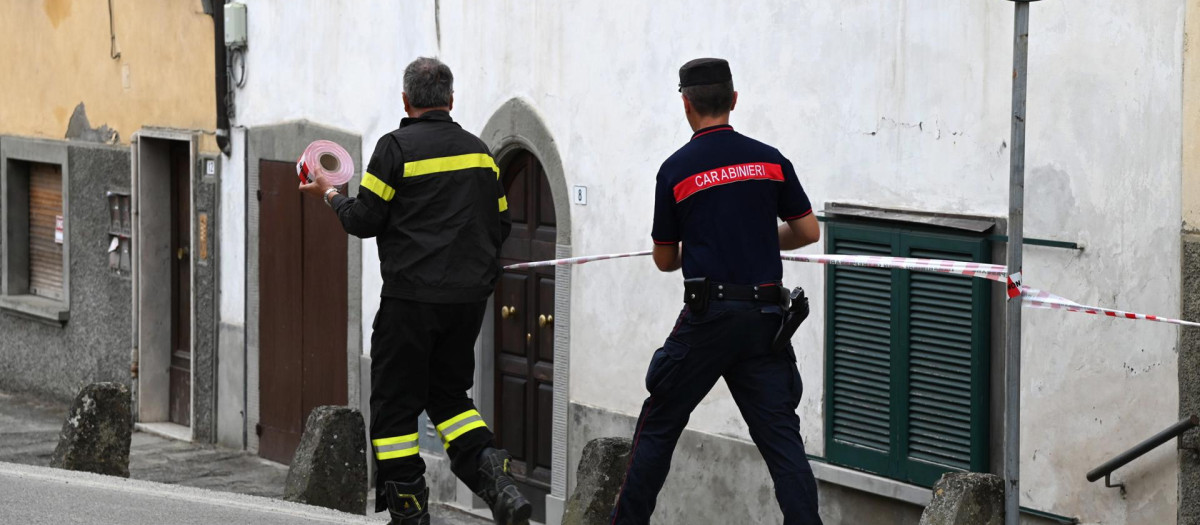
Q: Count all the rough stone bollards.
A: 4